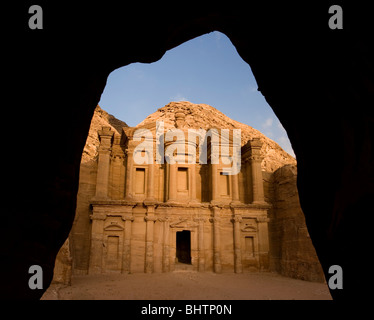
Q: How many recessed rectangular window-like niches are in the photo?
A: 5